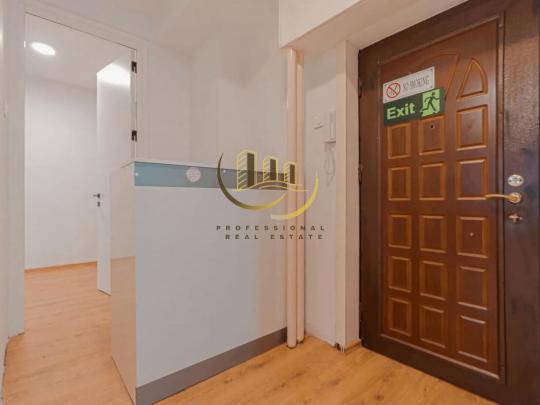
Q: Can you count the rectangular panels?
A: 15